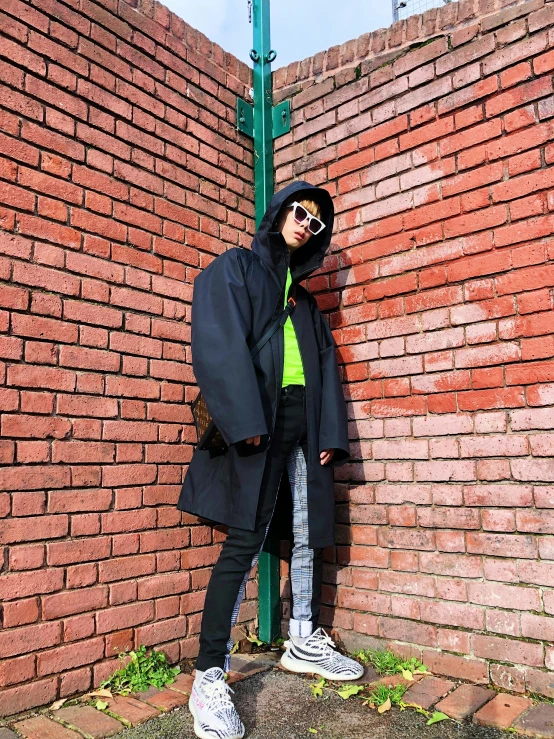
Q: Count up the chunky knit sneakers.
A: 2